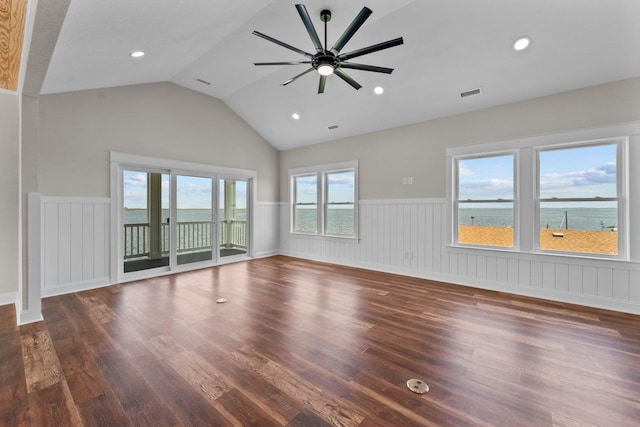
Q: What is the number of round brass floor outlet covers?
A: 2